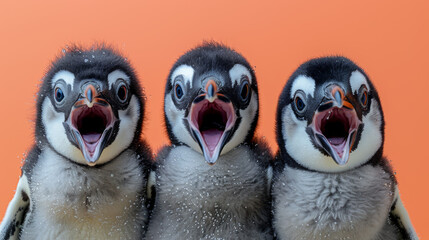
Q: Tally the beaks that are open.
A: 3